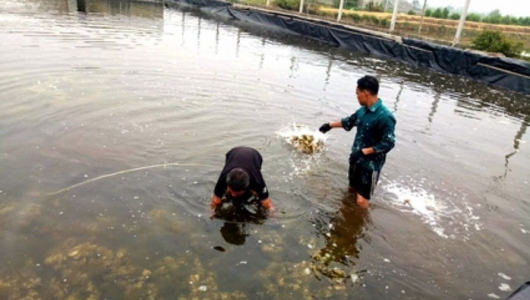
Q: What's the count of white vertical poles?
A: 5